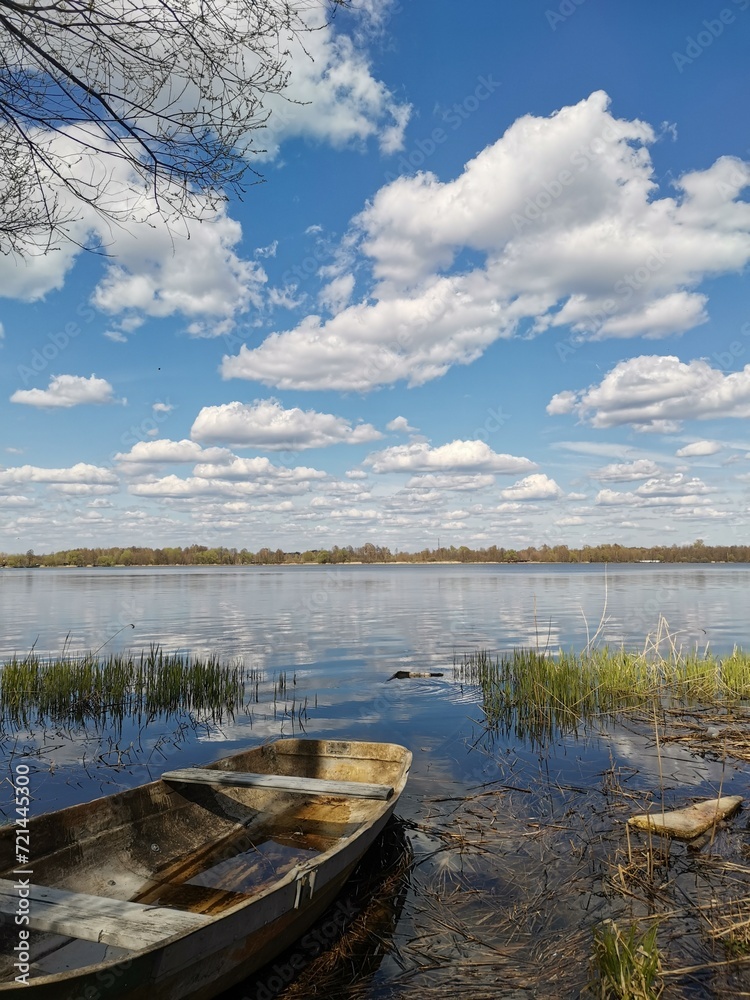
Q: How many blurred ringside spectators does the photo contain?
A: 0